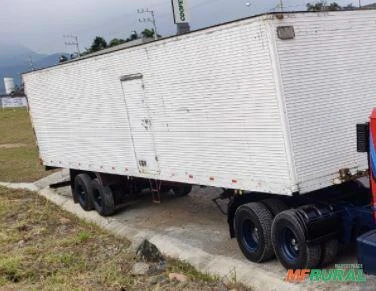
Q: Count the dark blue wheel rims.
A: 4